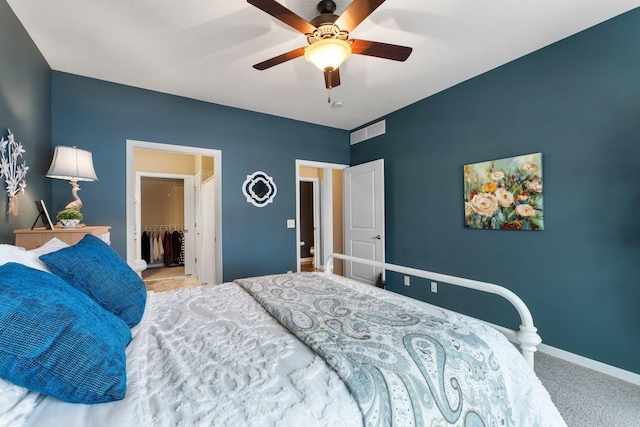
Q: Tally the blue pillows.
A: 2